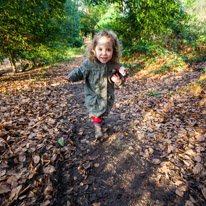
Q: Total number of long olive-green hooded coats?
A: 1